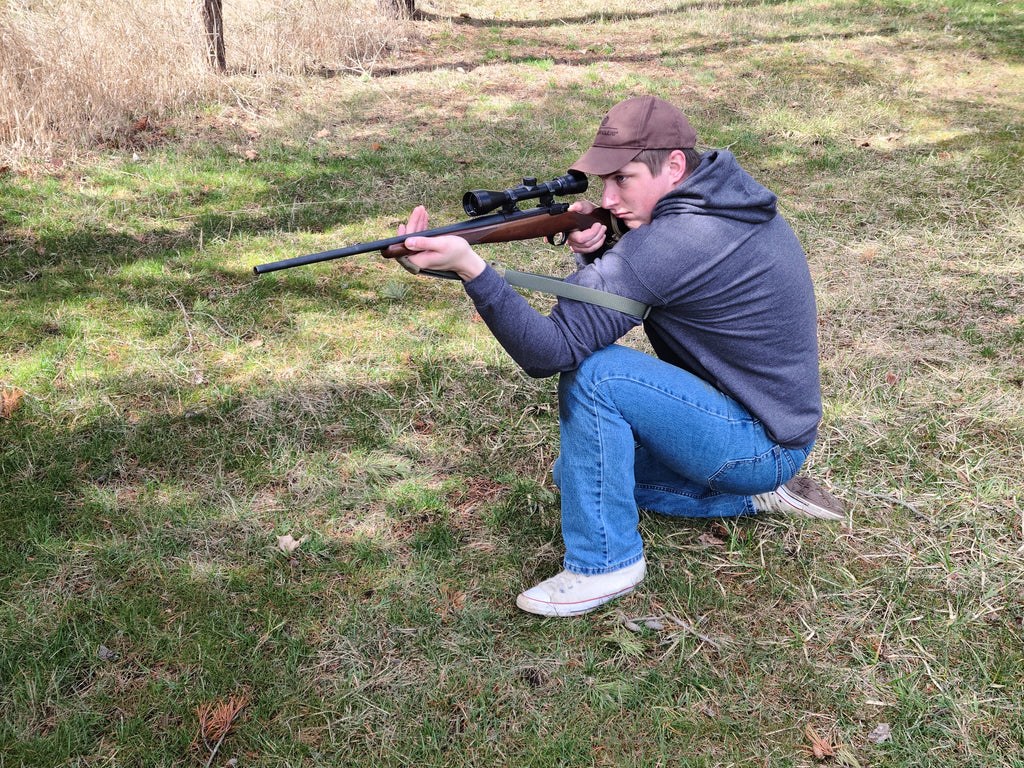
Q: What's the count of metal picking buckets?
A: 0